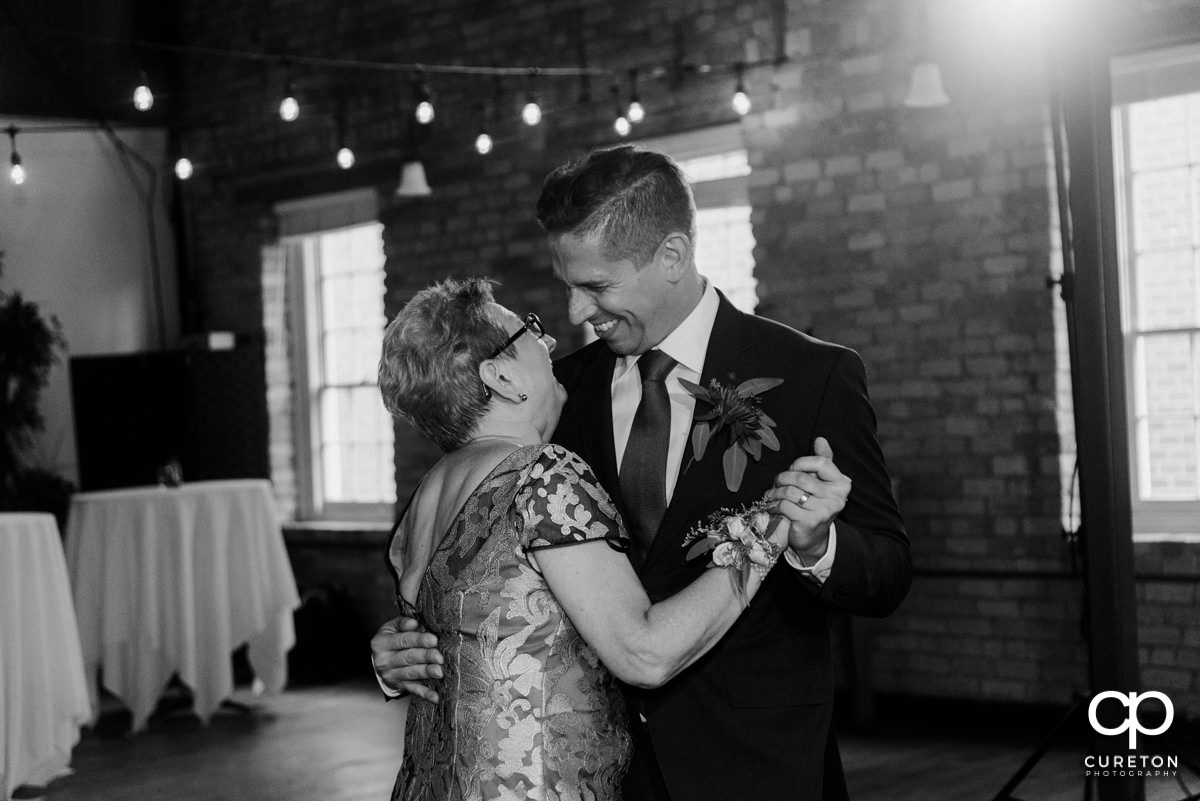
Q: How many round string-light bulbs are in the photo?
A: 11